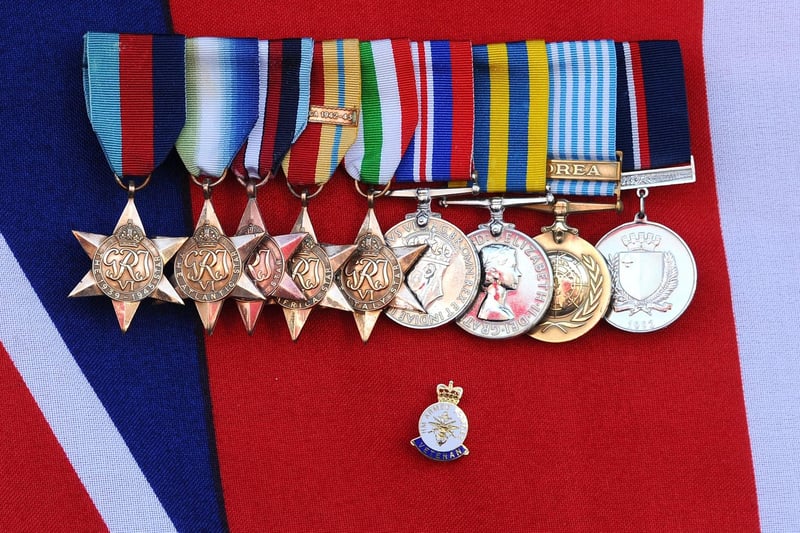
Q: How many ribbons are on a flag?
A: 9